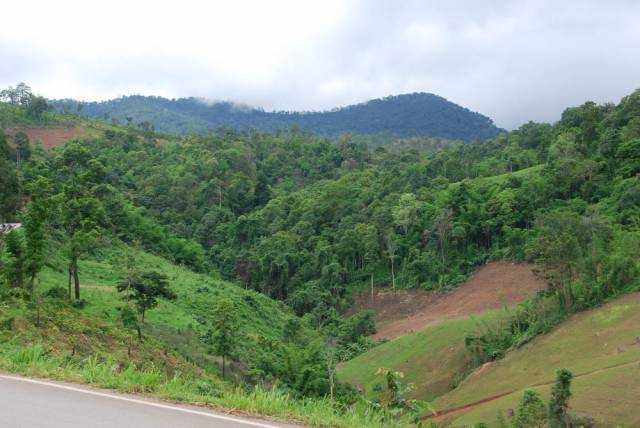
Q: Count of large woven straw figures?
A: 0